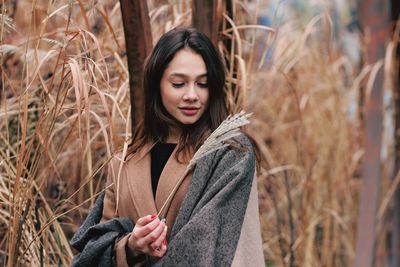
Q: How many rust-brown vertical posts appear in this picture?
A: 3